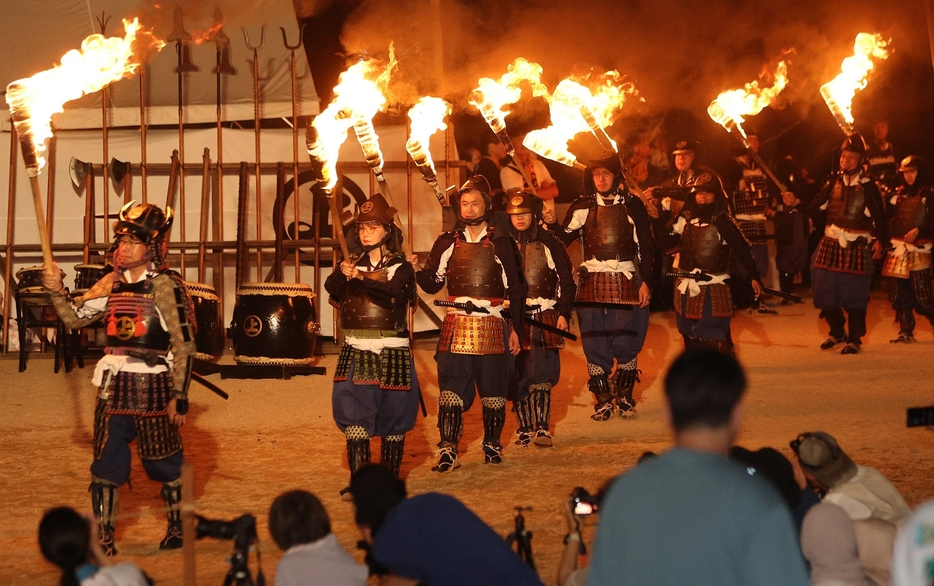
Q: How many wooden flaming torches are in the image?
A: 9